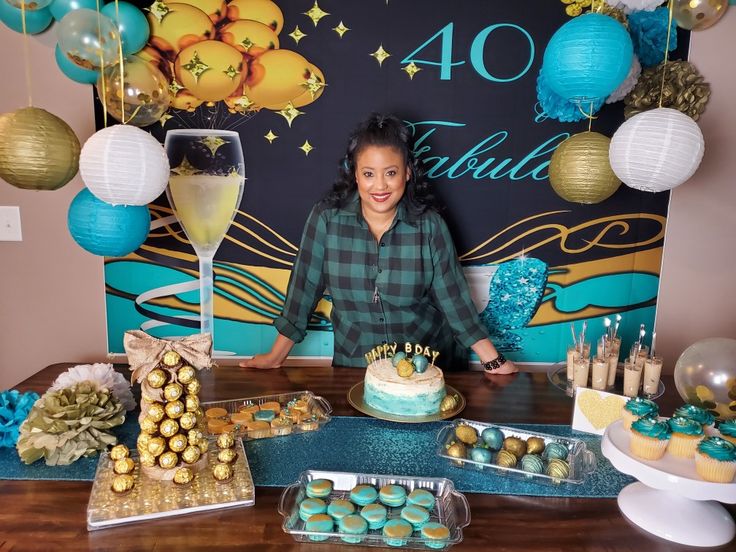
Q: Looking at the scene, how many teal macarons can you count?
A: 12